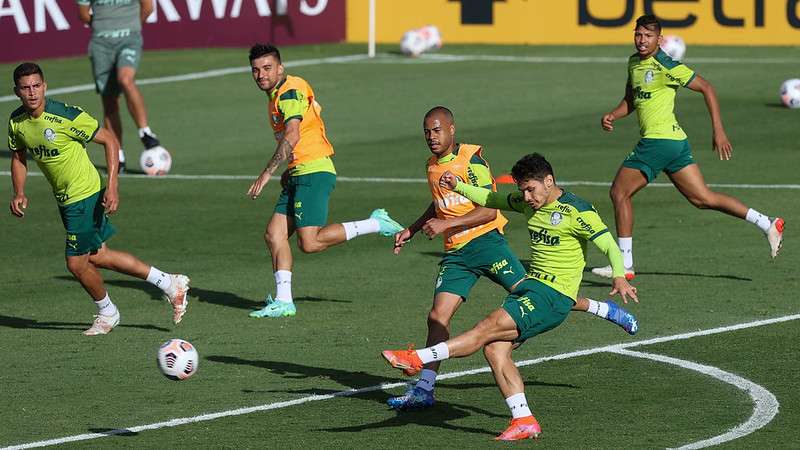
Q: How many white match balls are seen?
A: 6